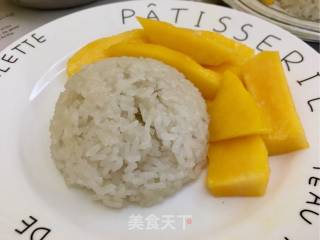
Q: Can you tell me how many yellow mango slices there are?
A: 6